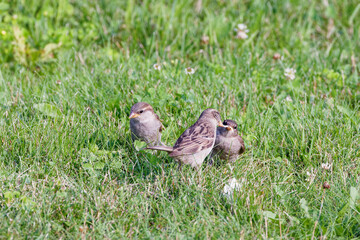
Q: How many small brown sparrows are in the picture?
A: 3